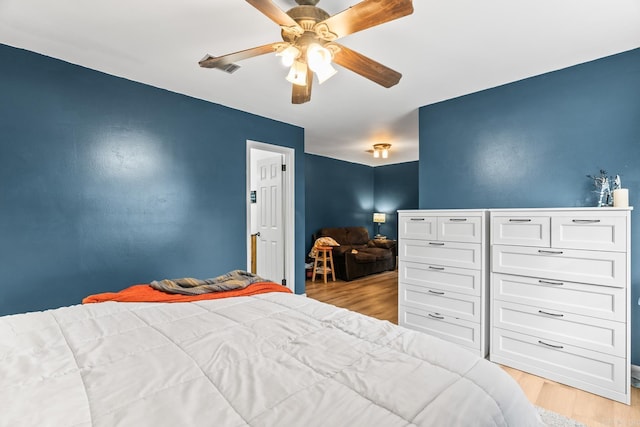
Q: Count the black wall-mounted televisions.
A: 0